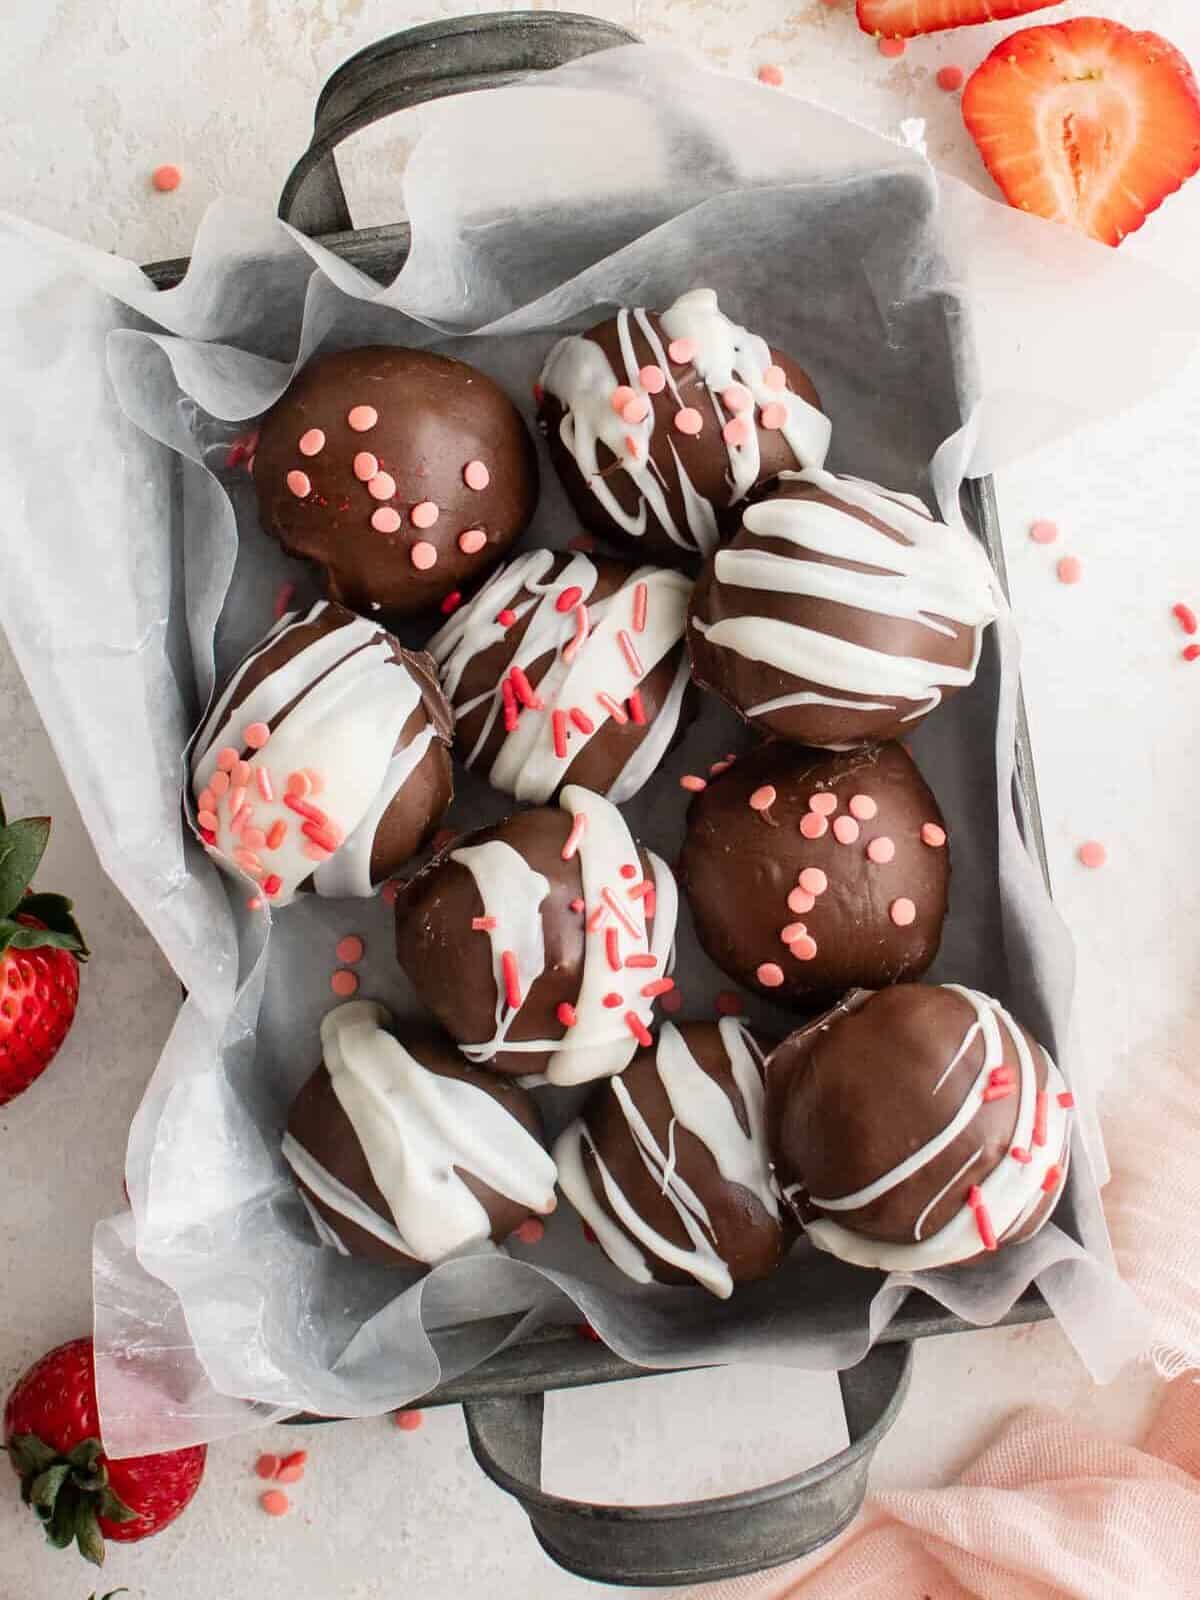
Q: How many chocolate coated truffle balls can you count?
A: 10